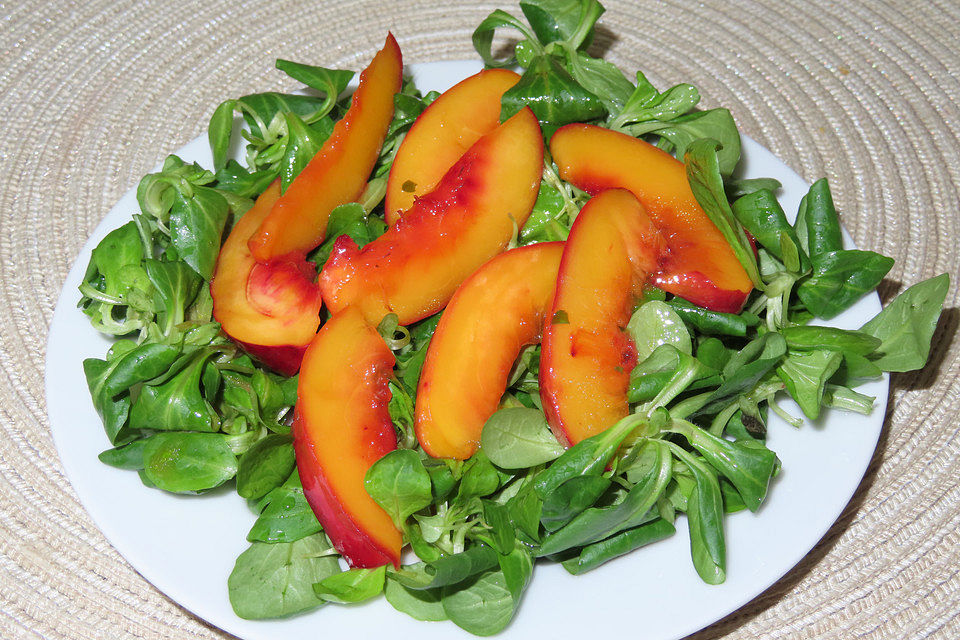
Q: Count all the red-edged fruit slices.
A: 8